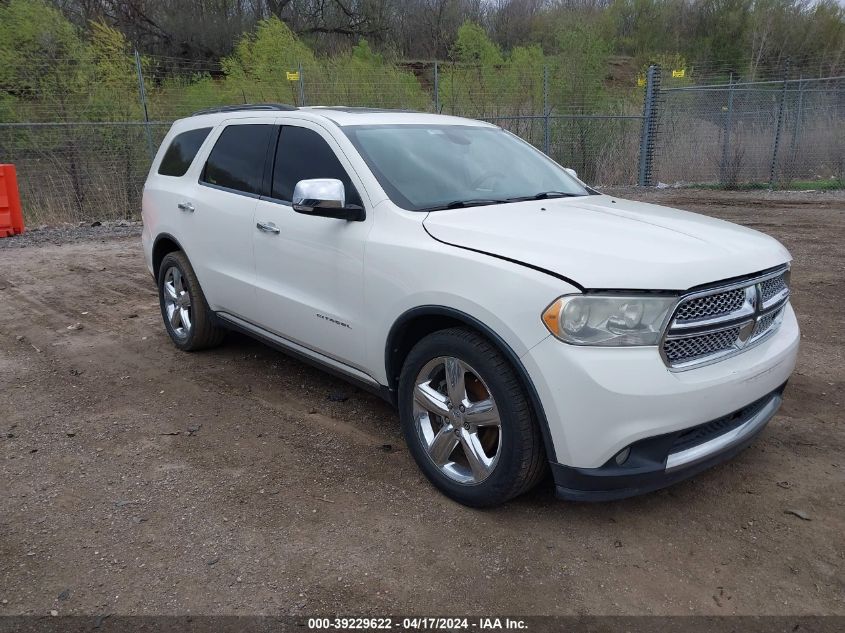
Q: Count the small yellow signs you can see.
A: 3